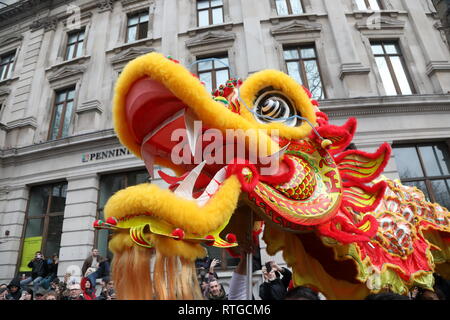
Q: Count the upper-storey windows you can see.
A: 10